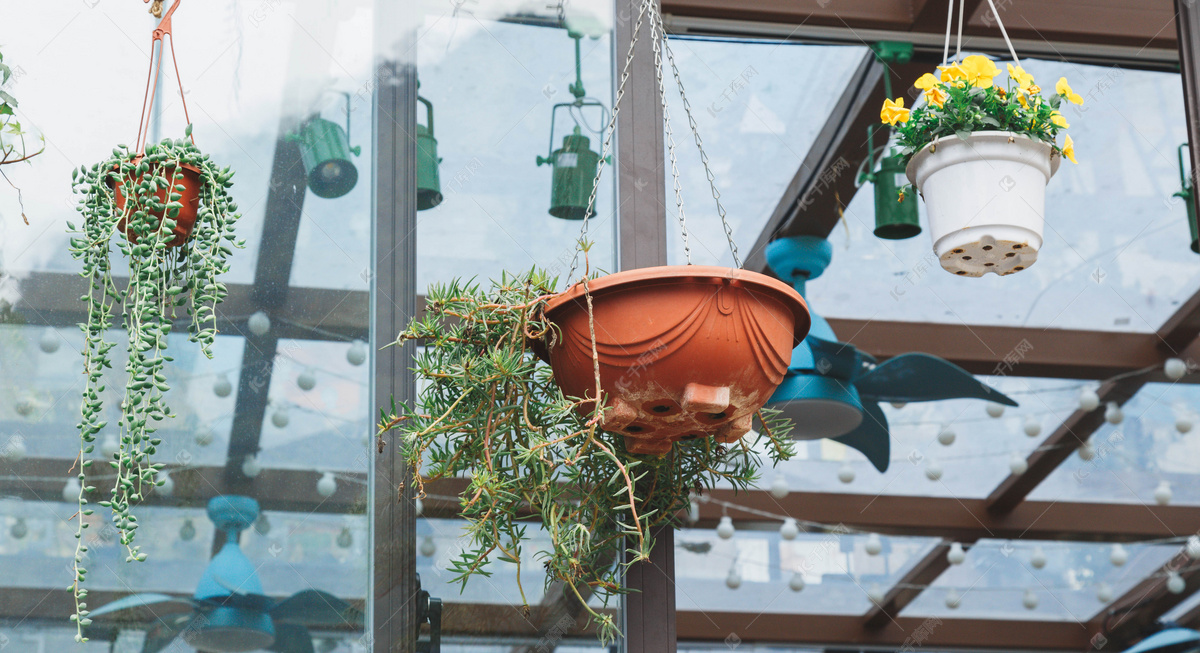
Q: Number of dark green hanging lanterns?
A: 5